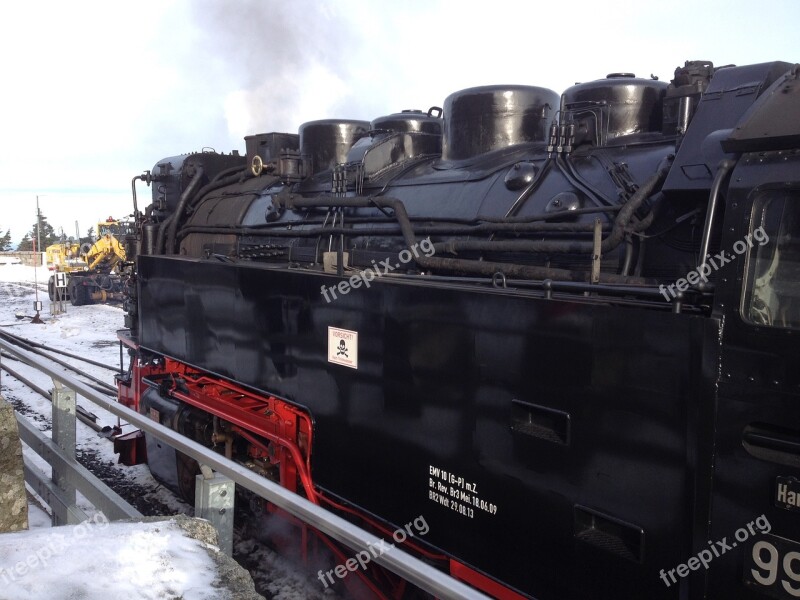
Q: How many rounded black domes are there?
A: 4